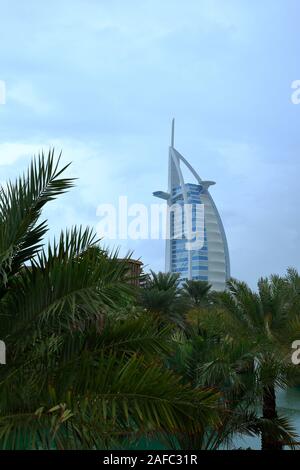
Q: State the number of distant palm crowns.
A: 2